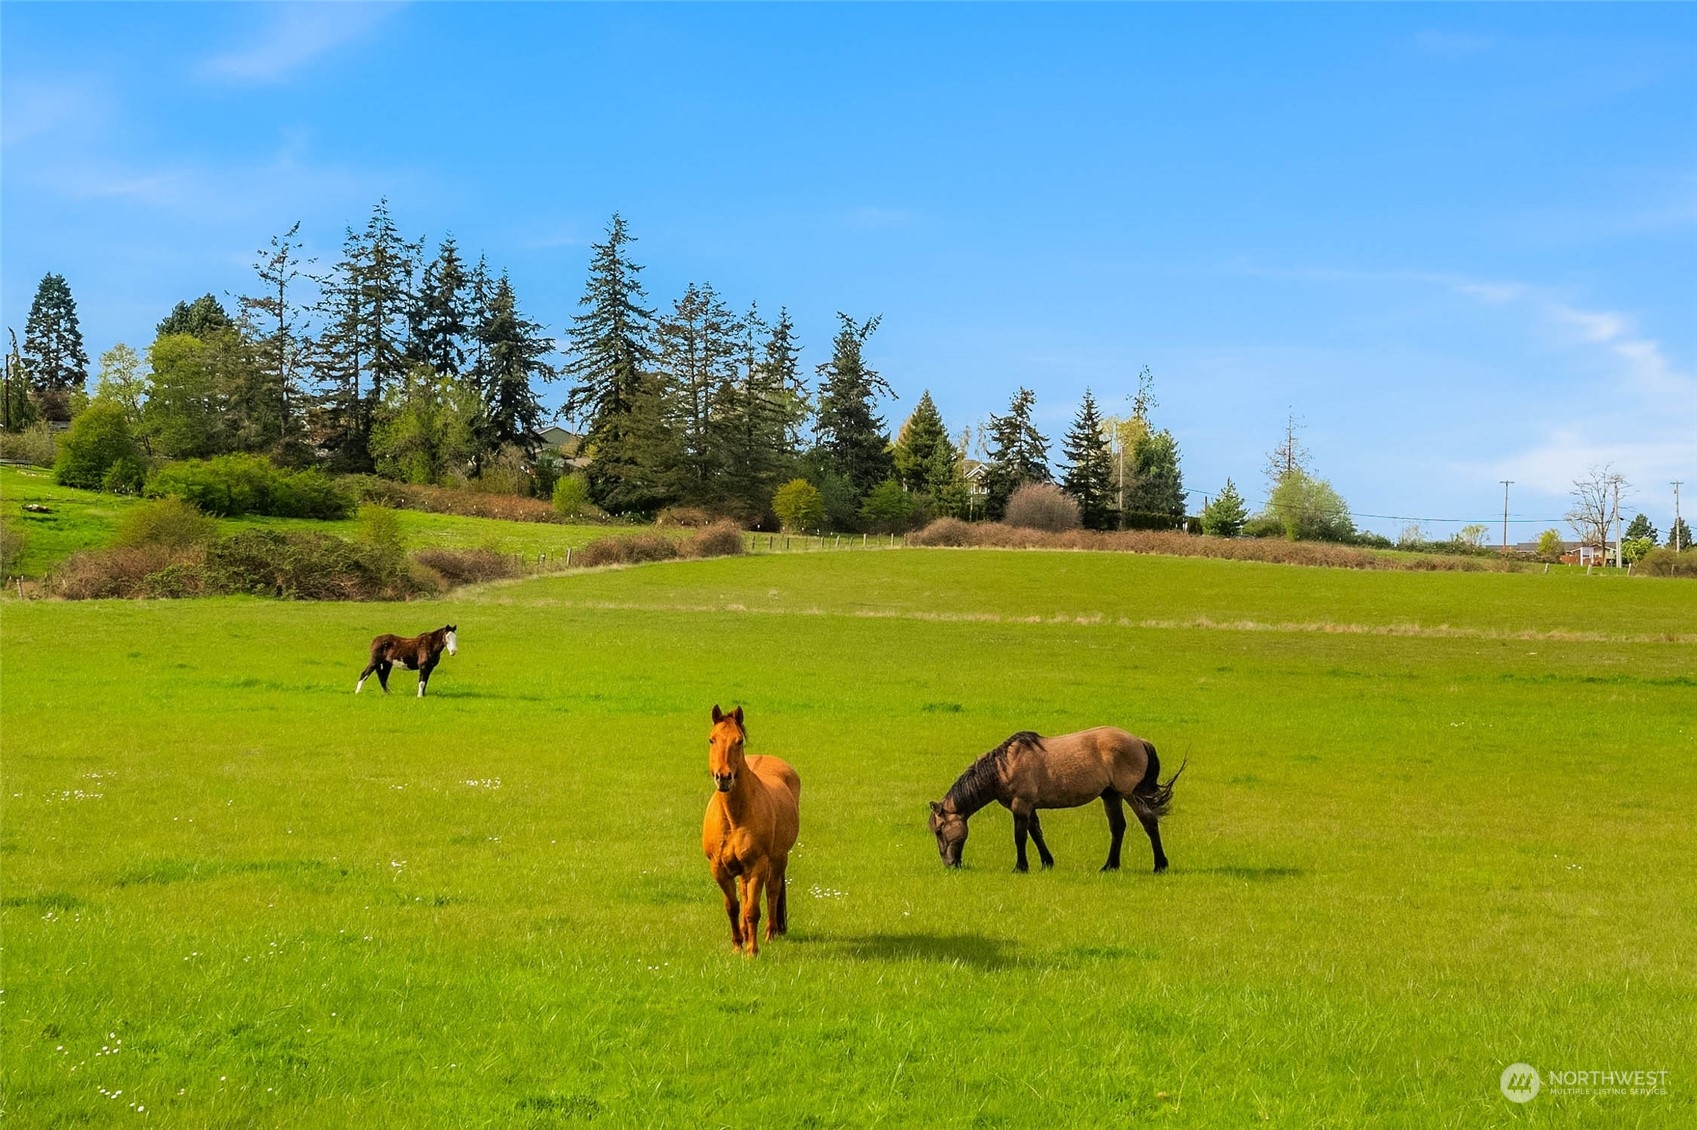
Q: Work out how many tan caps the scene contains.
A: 0